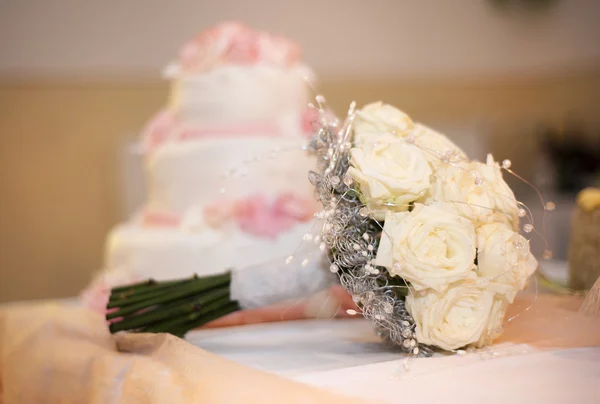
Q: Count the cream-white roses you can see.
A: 7